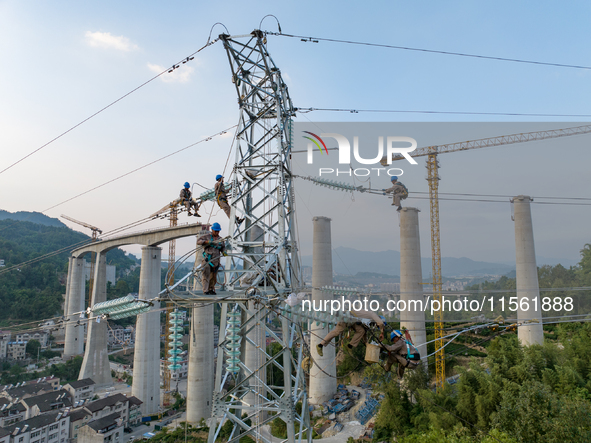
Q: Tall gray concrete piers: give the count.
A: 8